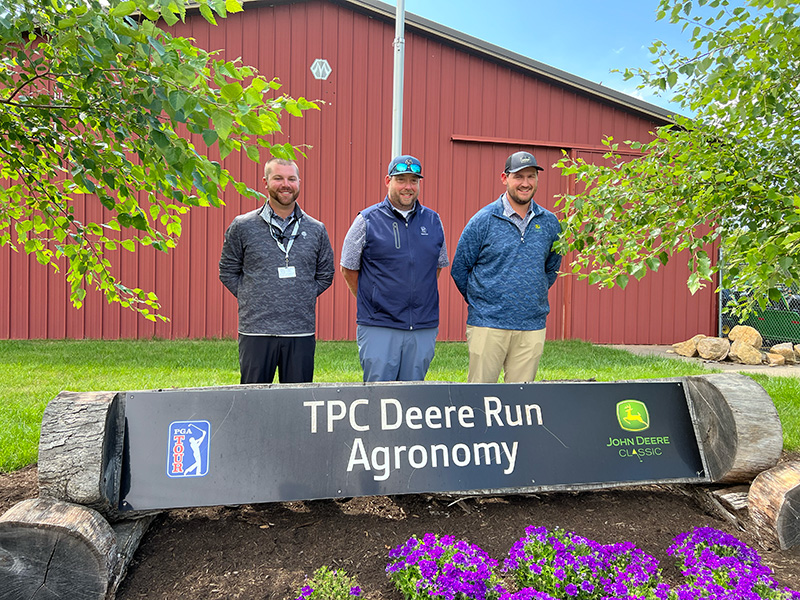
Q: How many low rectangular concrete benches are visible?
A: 0